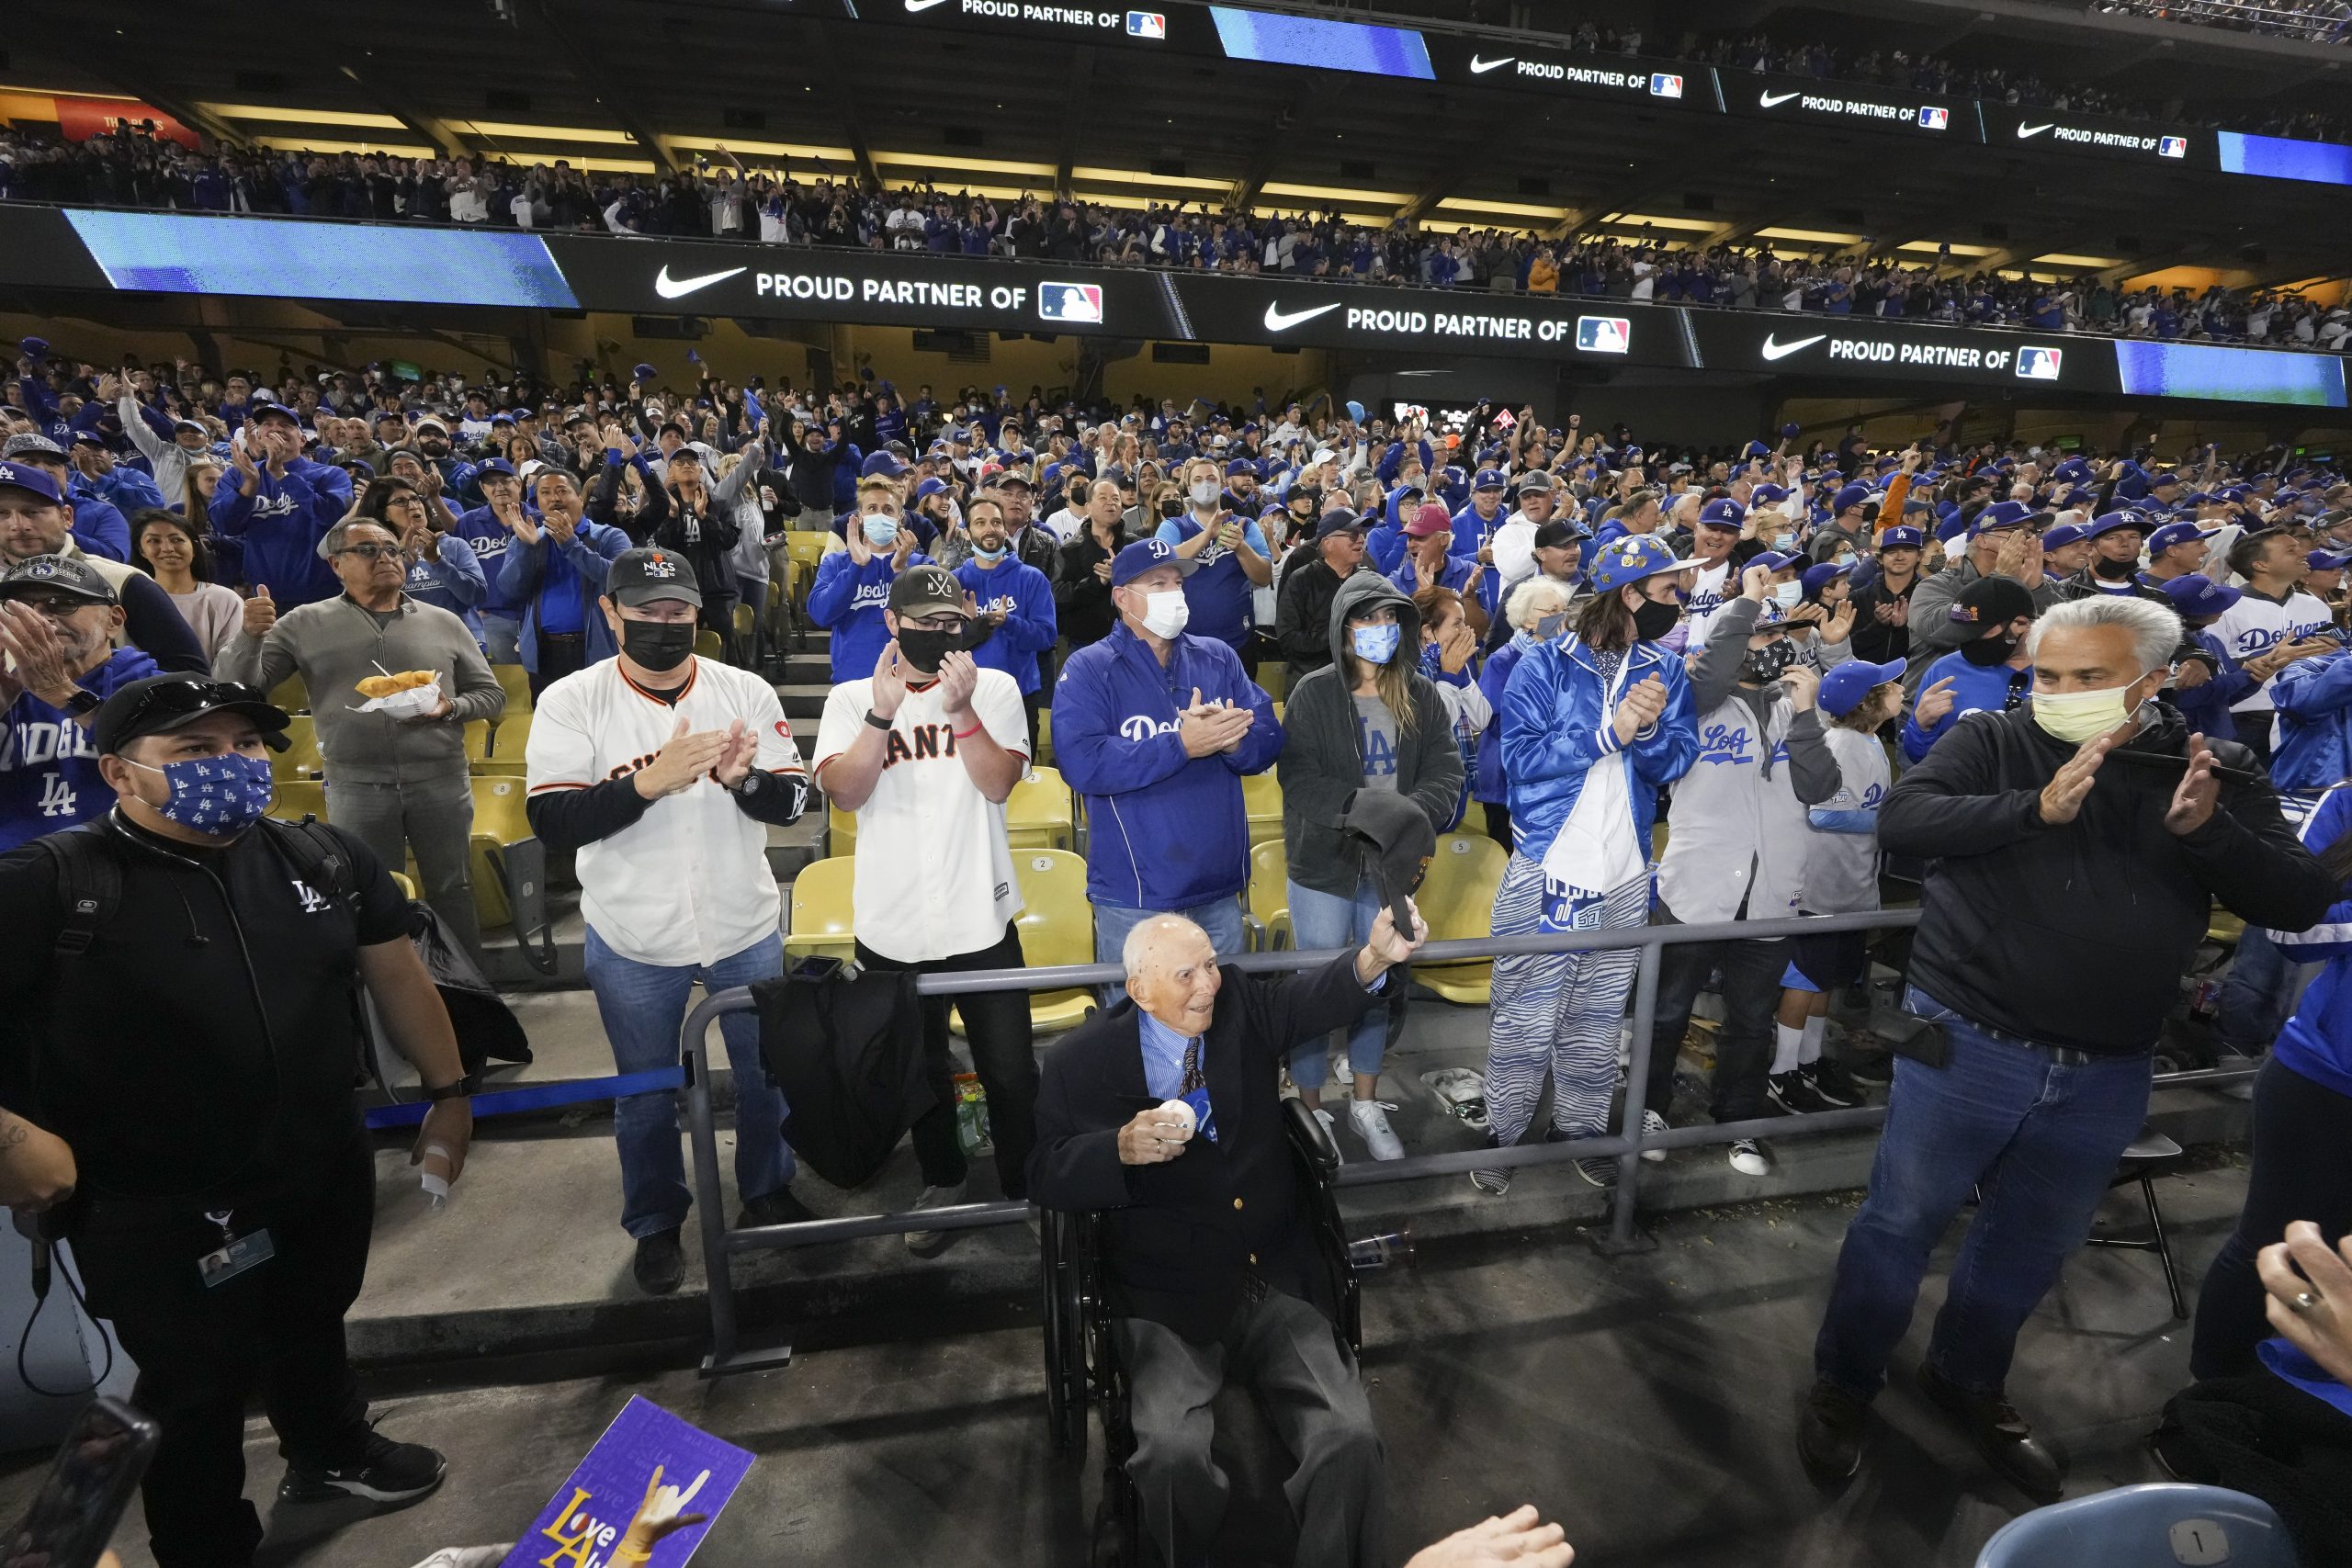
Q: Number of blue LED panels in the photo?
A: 4